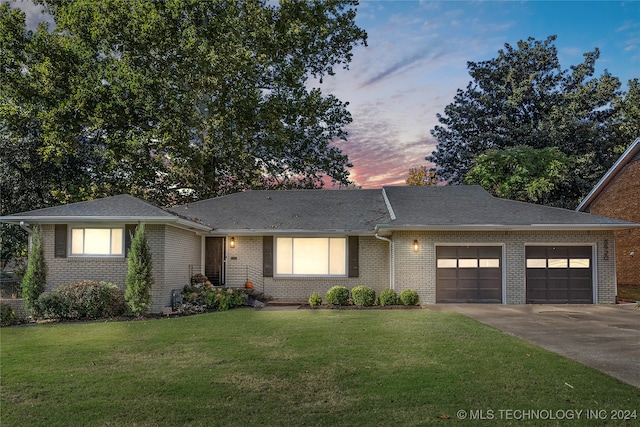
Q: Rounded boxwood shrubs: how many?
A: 5